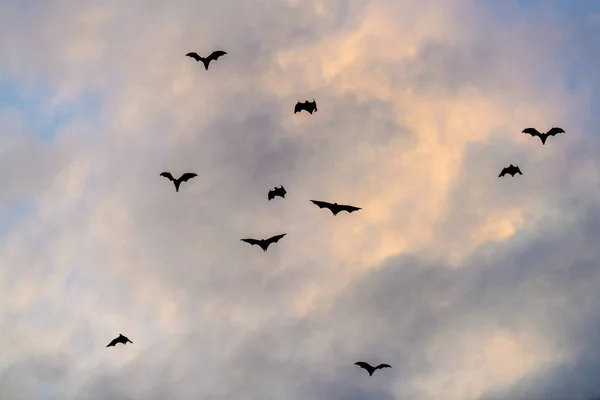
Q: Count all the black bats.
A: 10